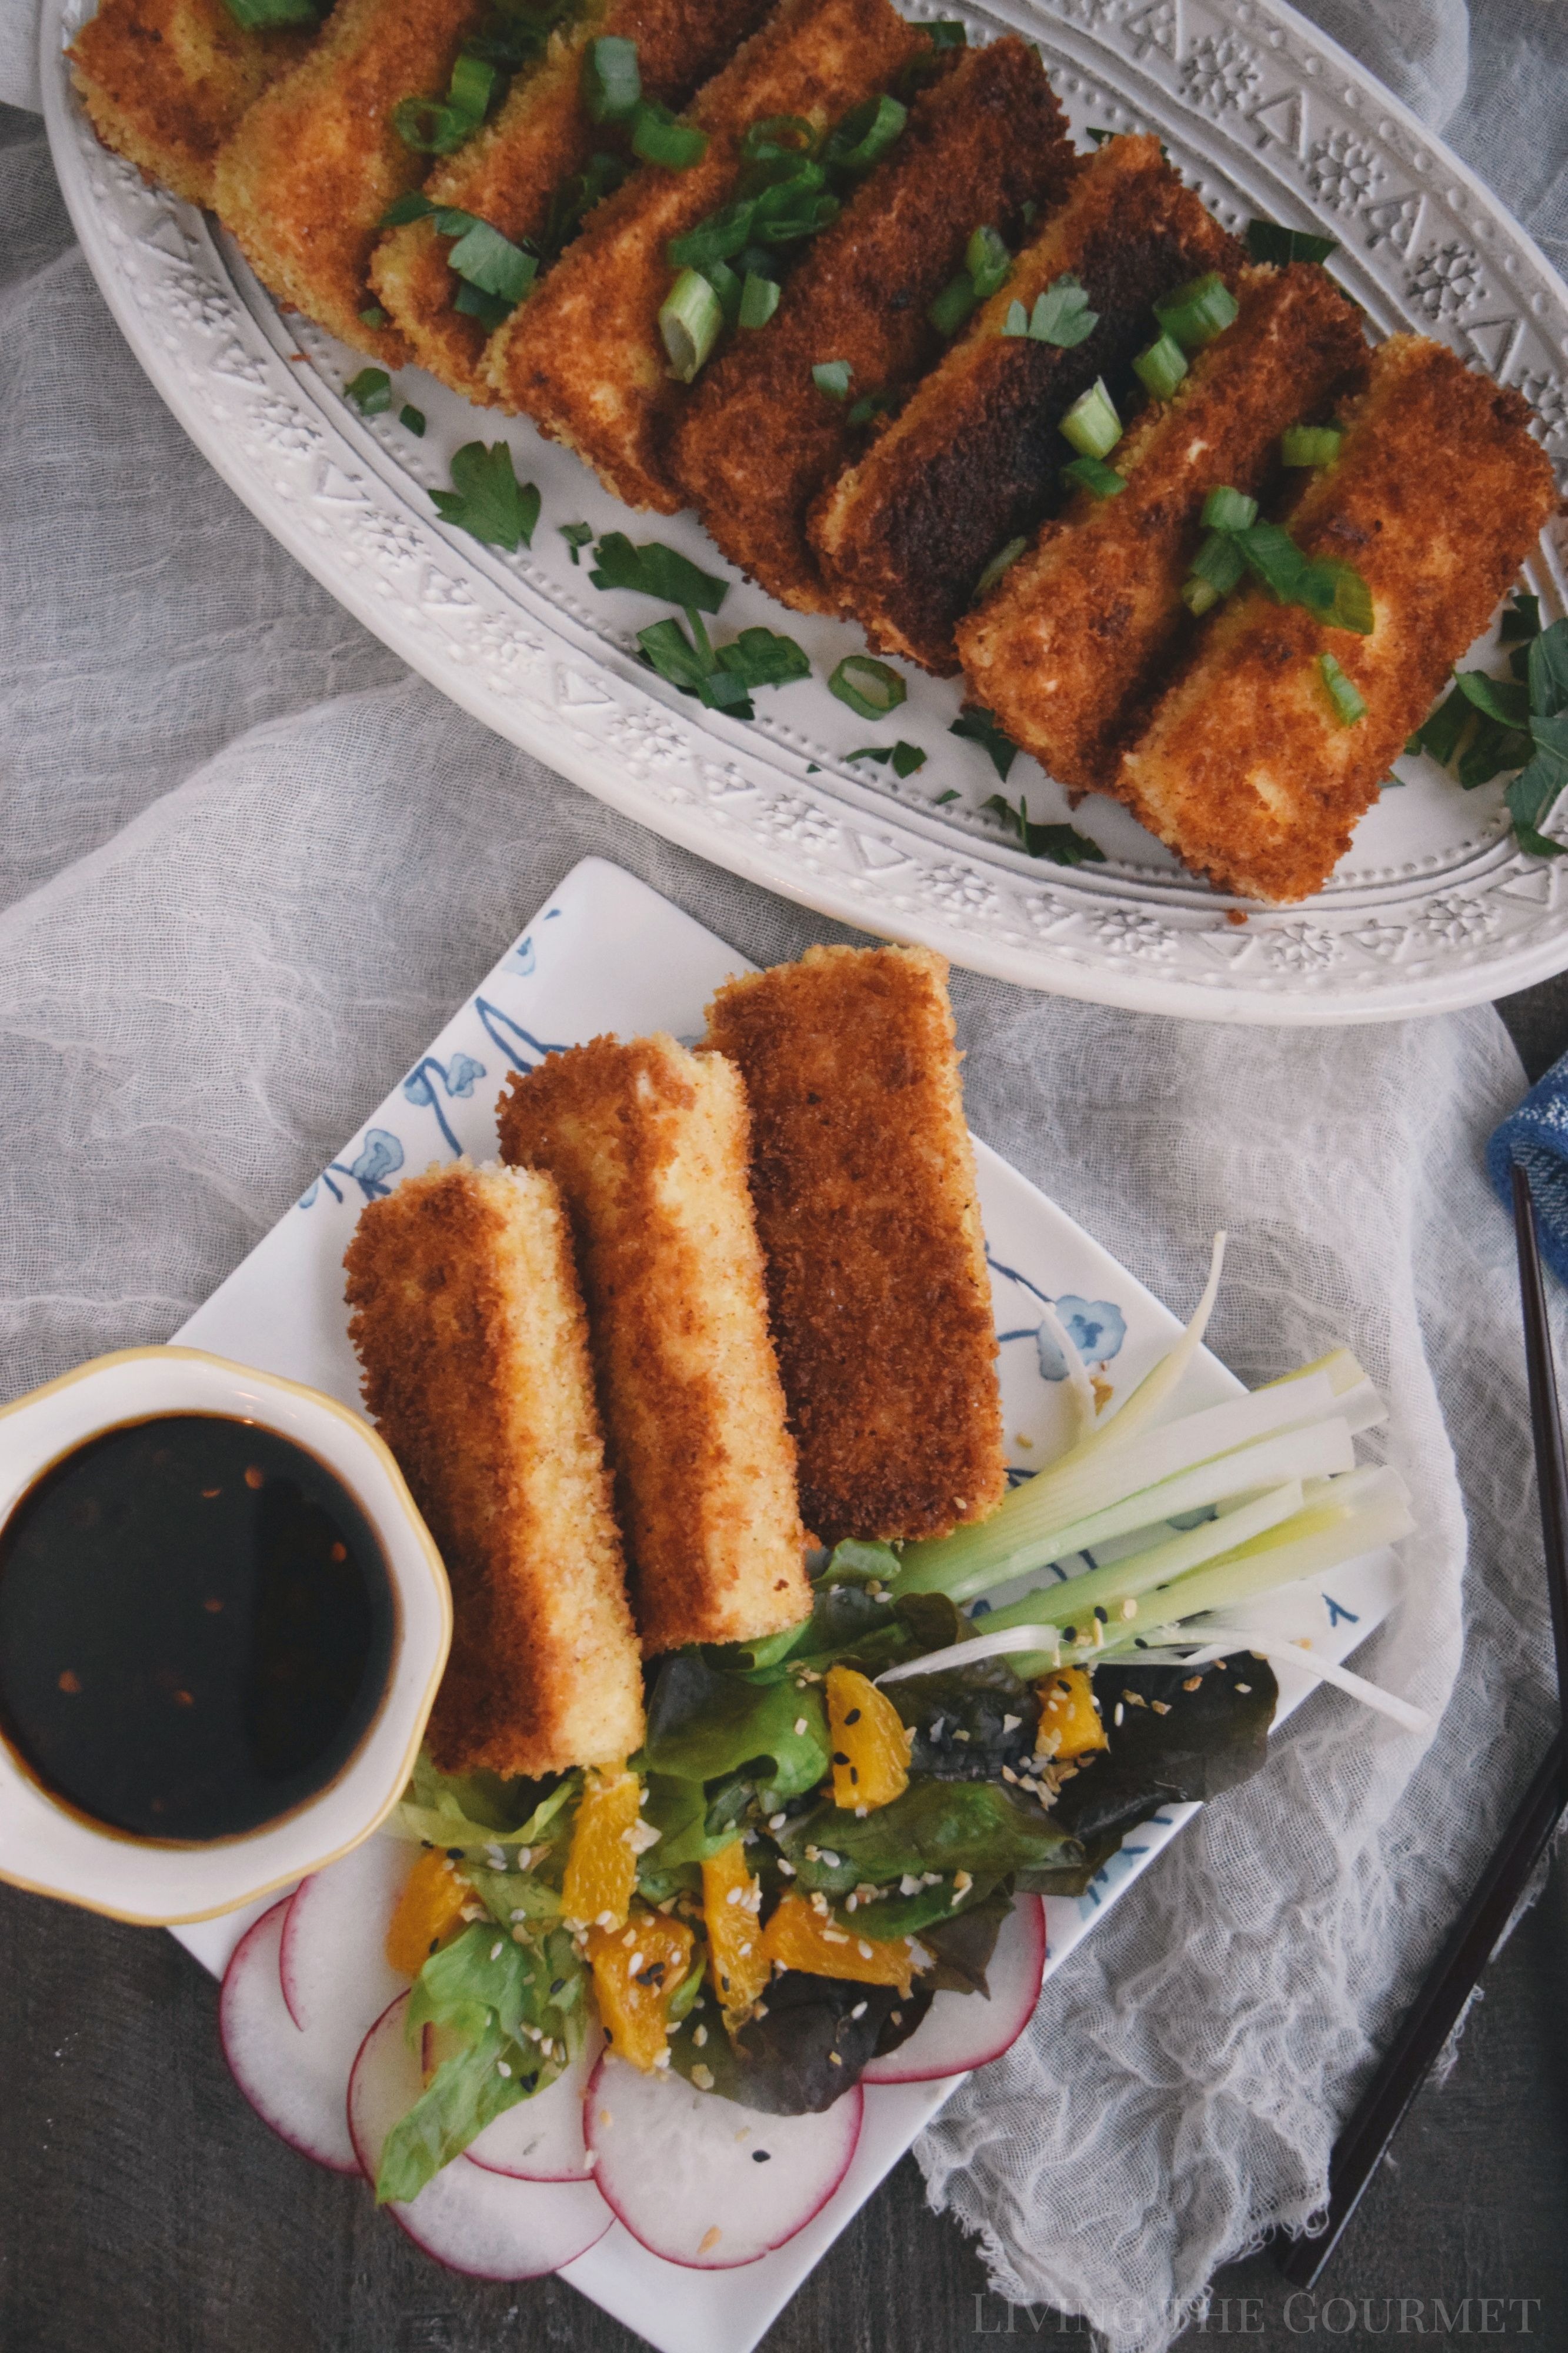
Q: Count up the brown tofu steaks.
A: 11